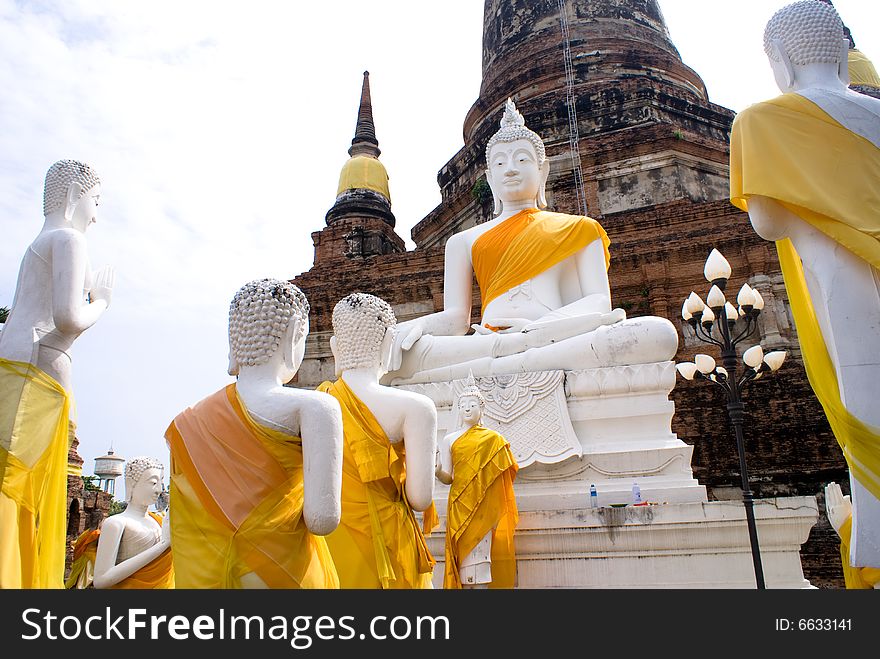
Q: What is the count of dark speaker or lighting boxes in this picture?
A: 0